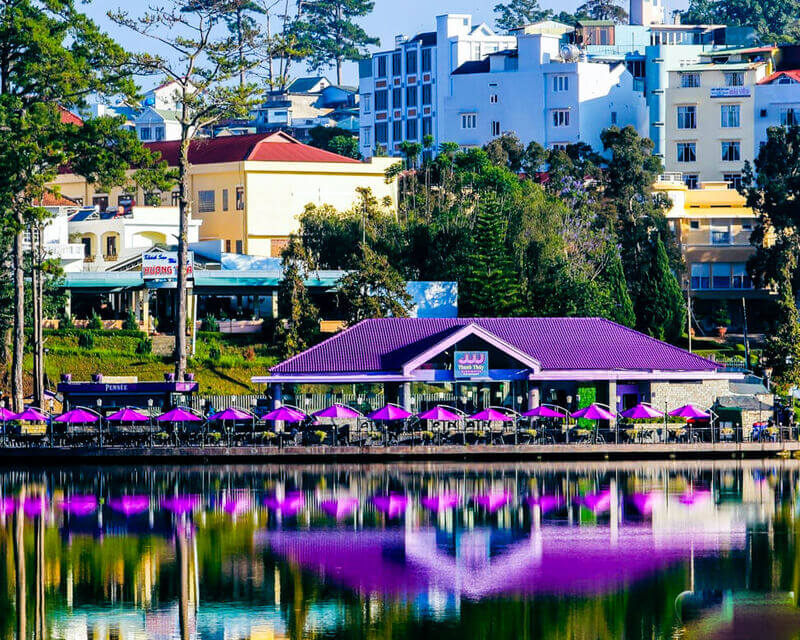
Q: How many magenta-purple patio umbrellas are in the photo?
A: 15